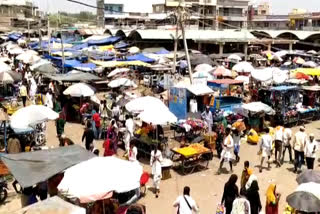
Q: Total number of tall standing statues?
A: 0